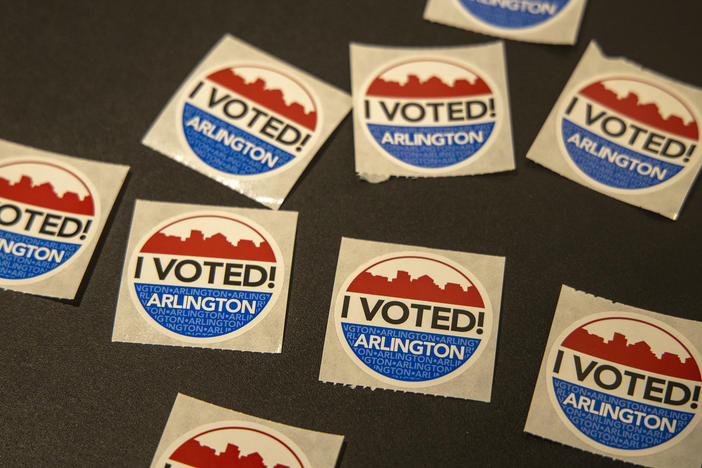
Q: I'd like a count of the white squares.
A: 9